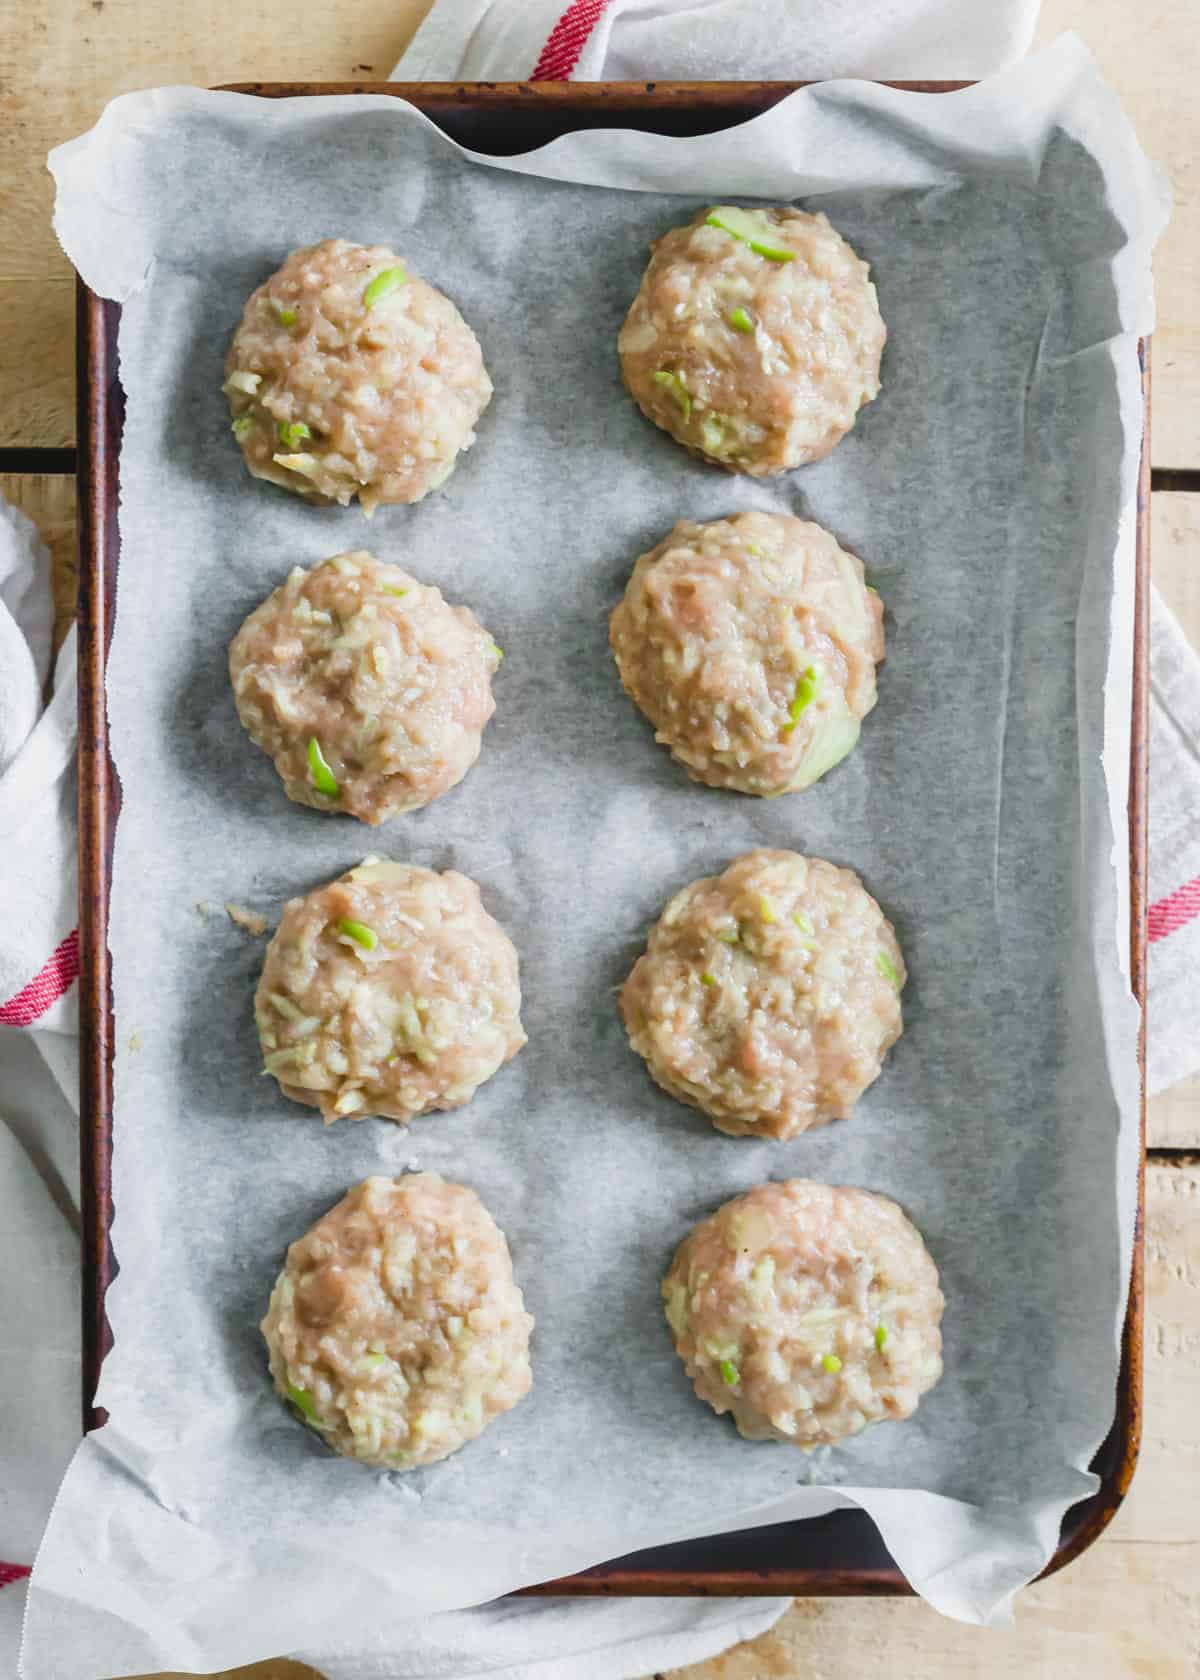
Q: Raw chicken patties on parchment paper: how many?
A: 8